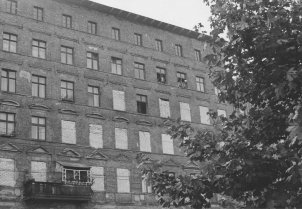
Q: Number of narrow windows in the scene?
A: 9